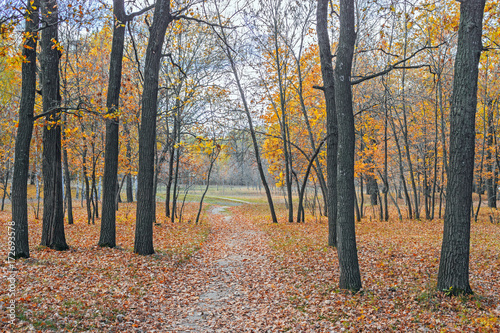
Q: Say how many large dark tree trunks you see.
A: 7